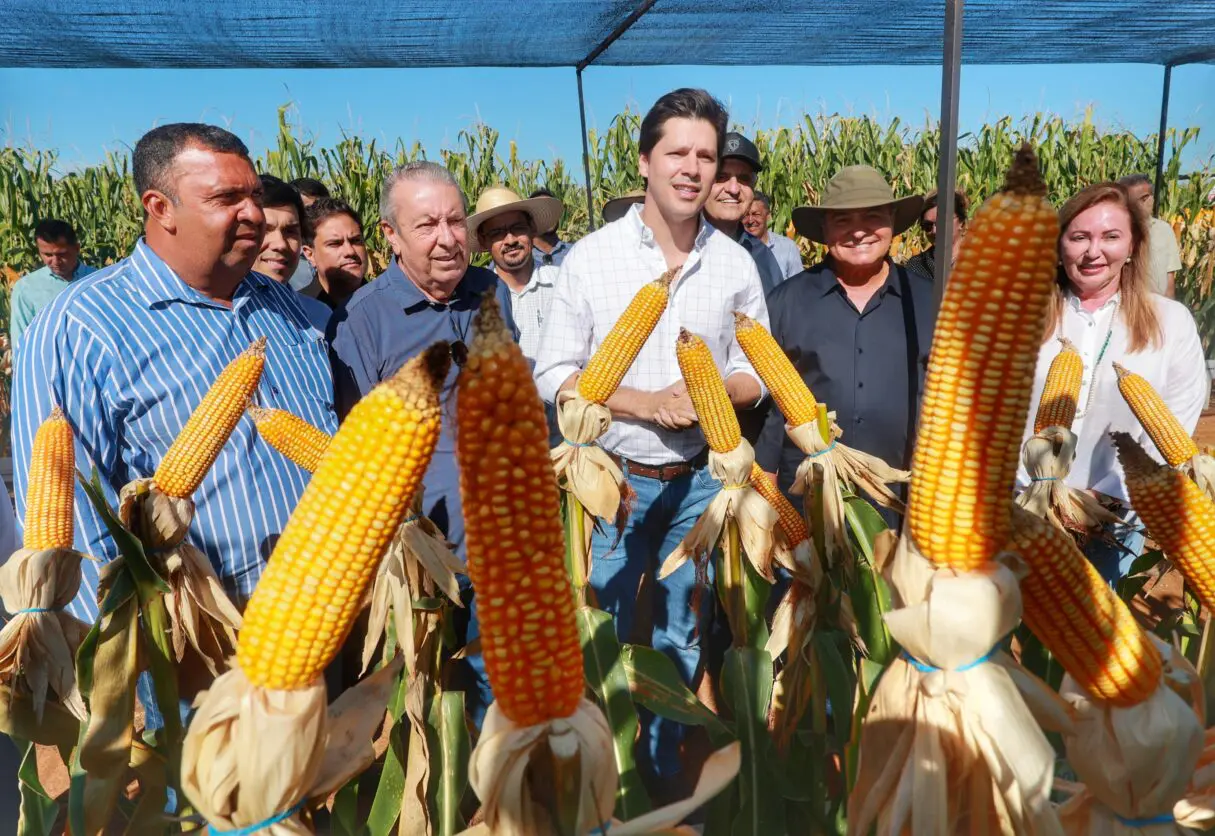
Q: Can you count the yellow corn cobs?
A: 14